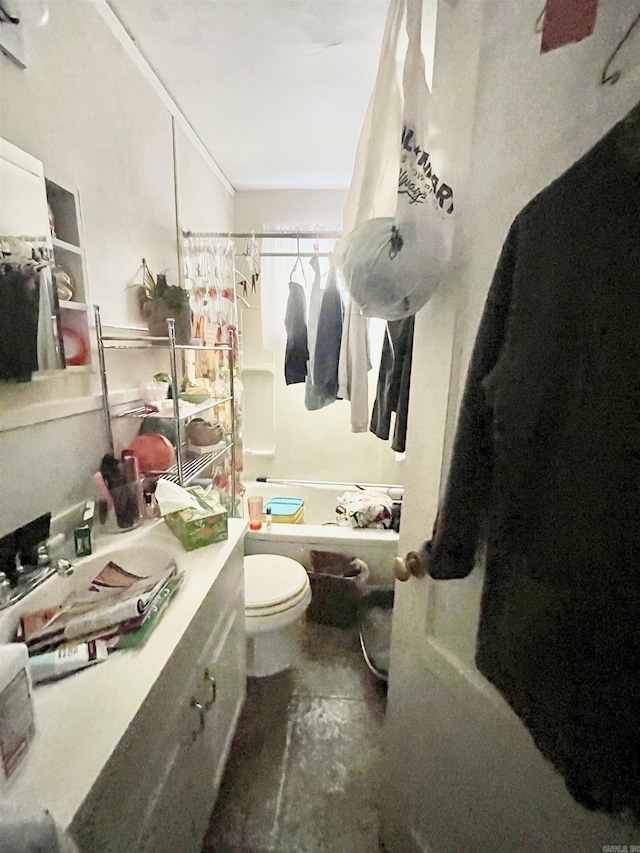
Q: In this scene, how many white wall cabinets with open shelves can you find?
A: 1